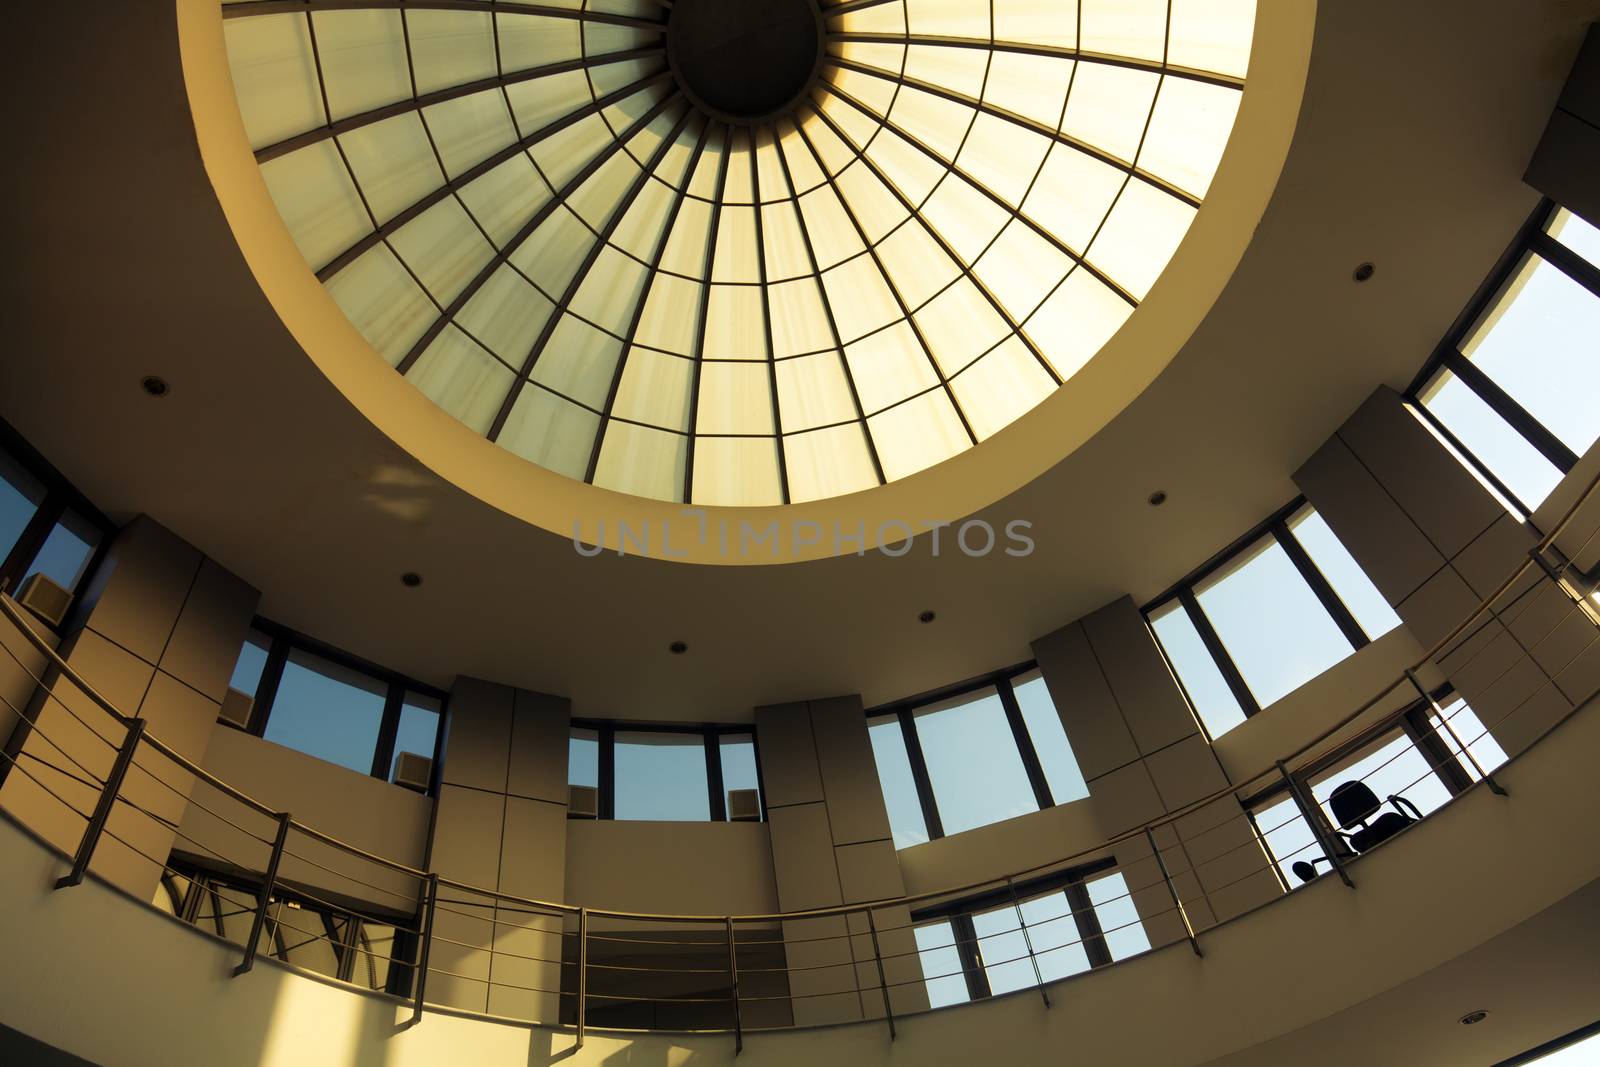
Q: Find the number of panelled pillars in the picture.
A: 6